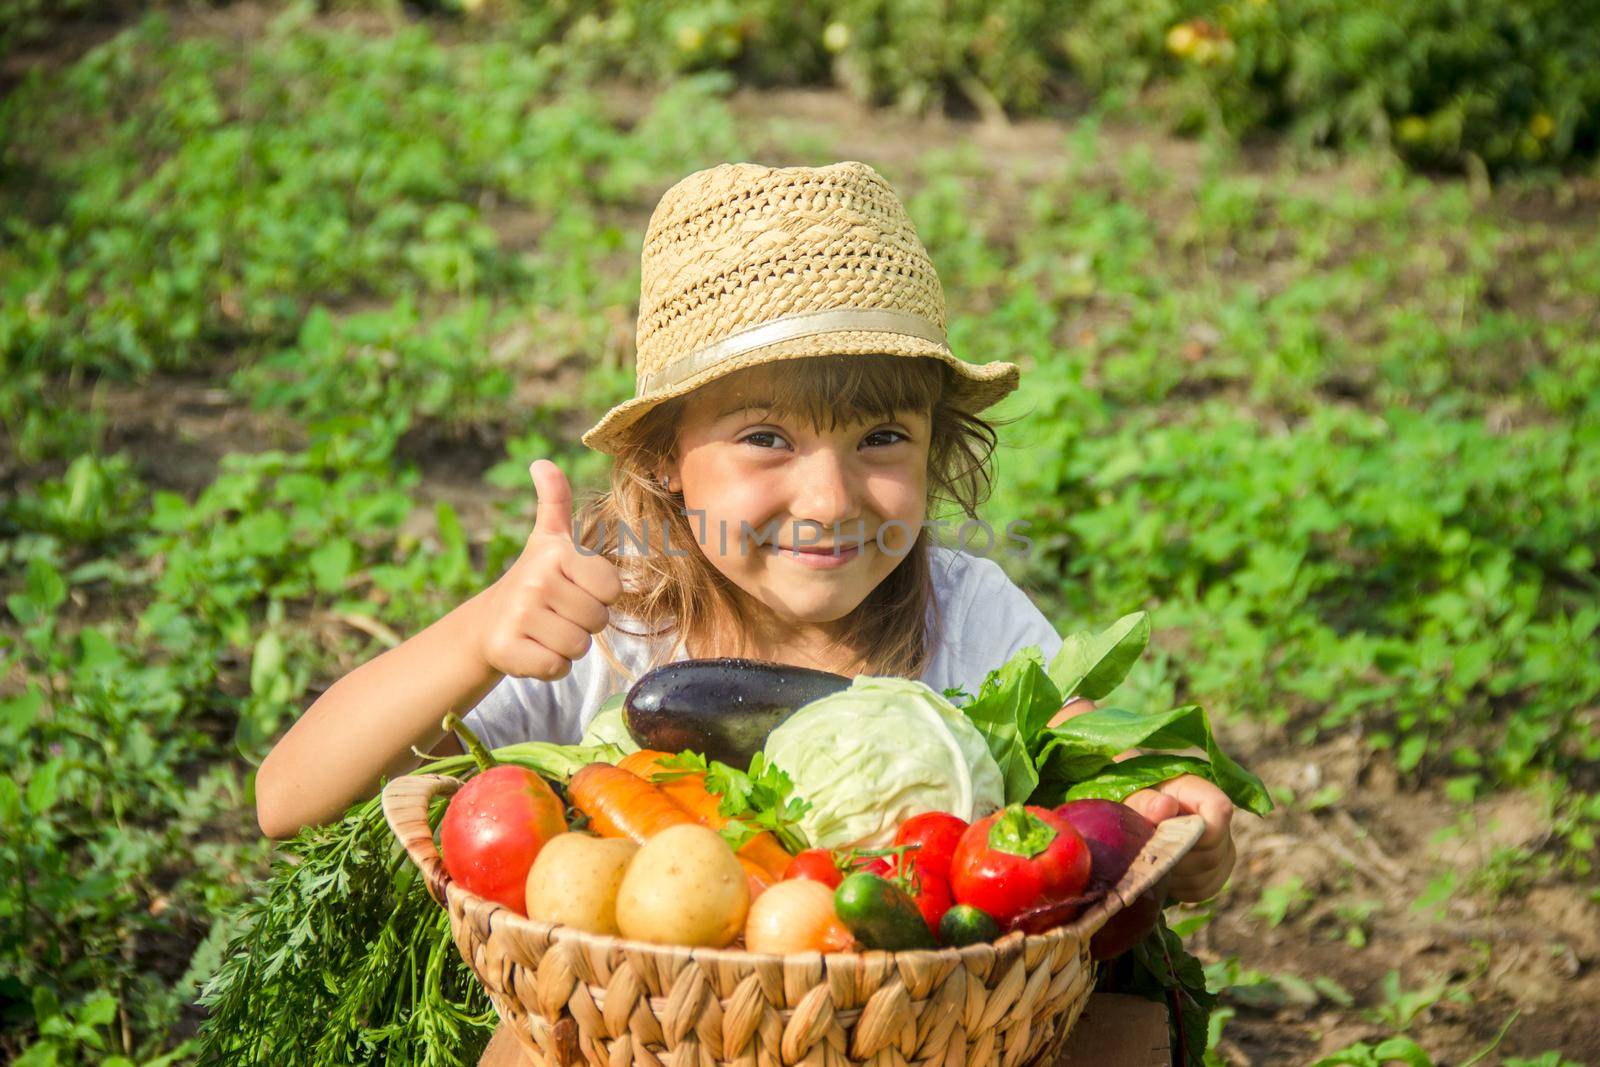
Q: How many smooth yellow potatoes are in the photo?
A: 2